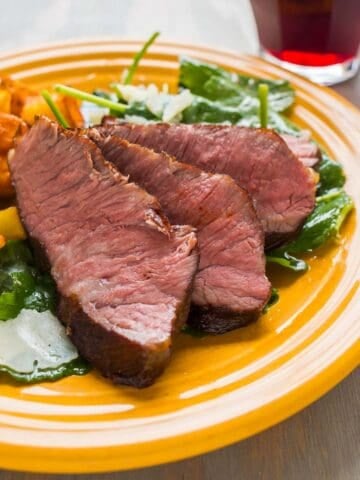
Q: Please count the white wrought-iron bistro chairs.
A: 0